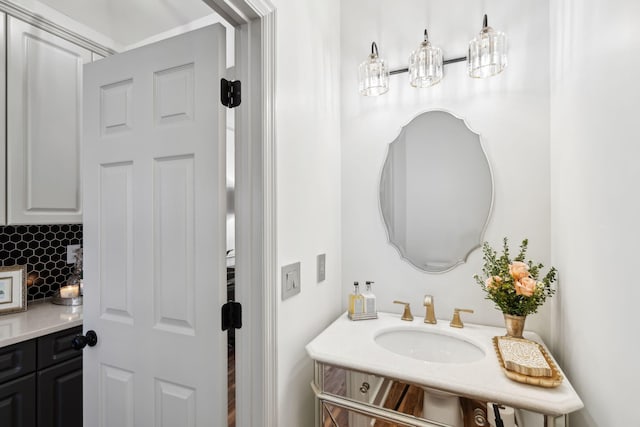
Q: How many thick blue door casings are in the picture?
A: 0